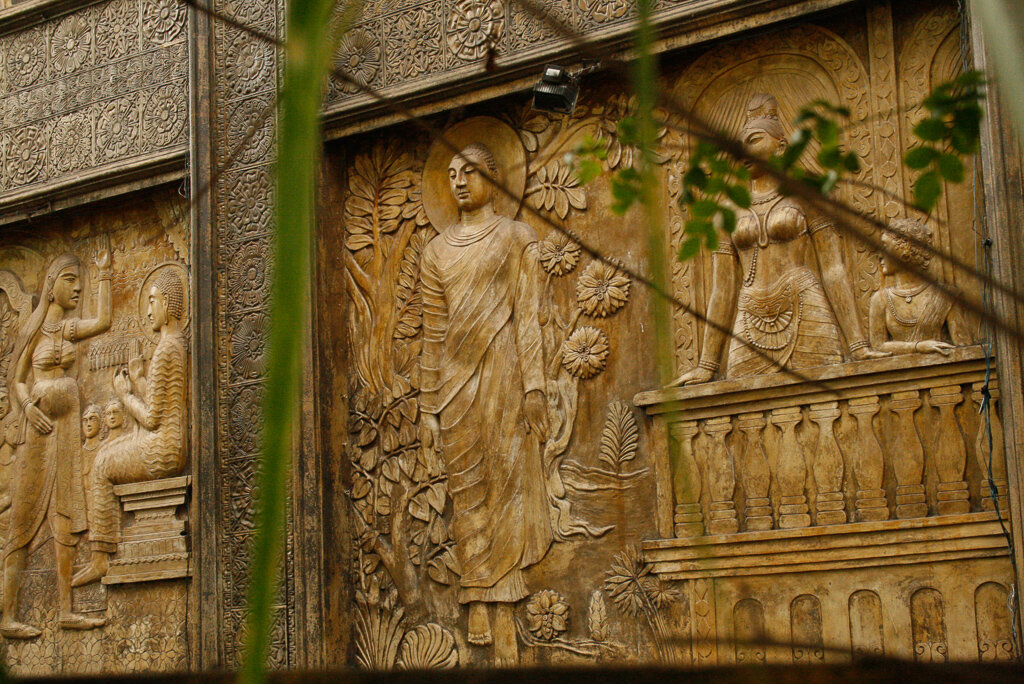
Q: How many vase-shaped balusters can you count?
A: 9